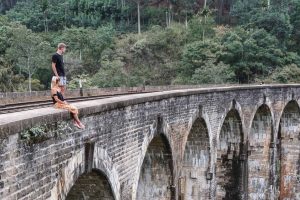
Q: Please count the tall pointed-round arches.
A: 6